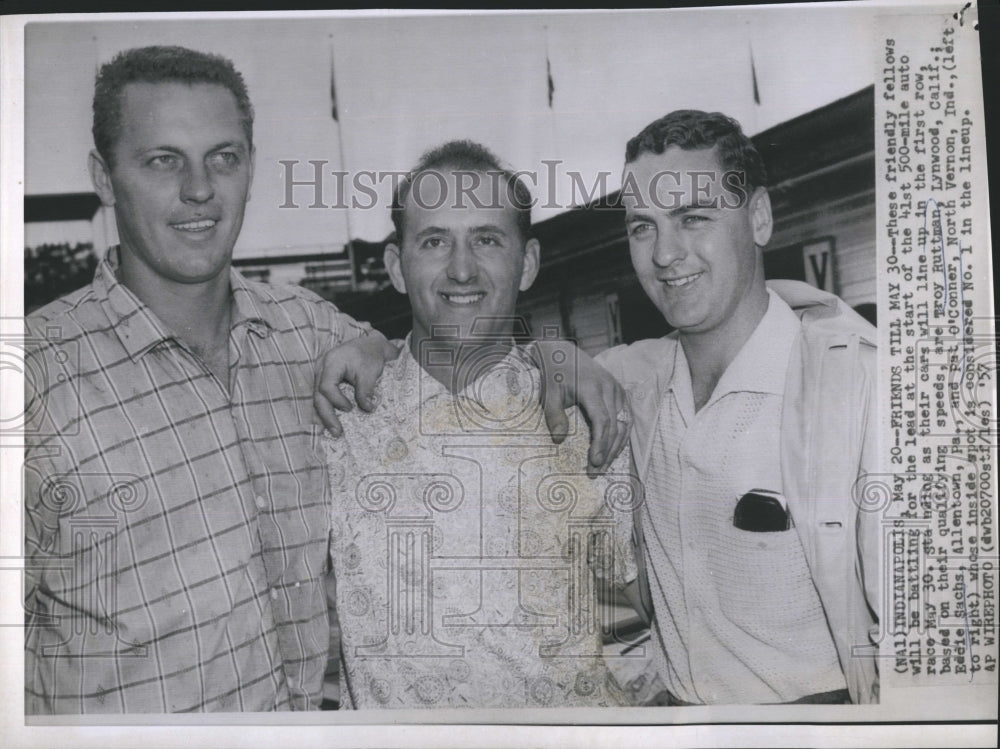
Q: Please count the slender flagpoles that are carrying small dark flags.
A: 3